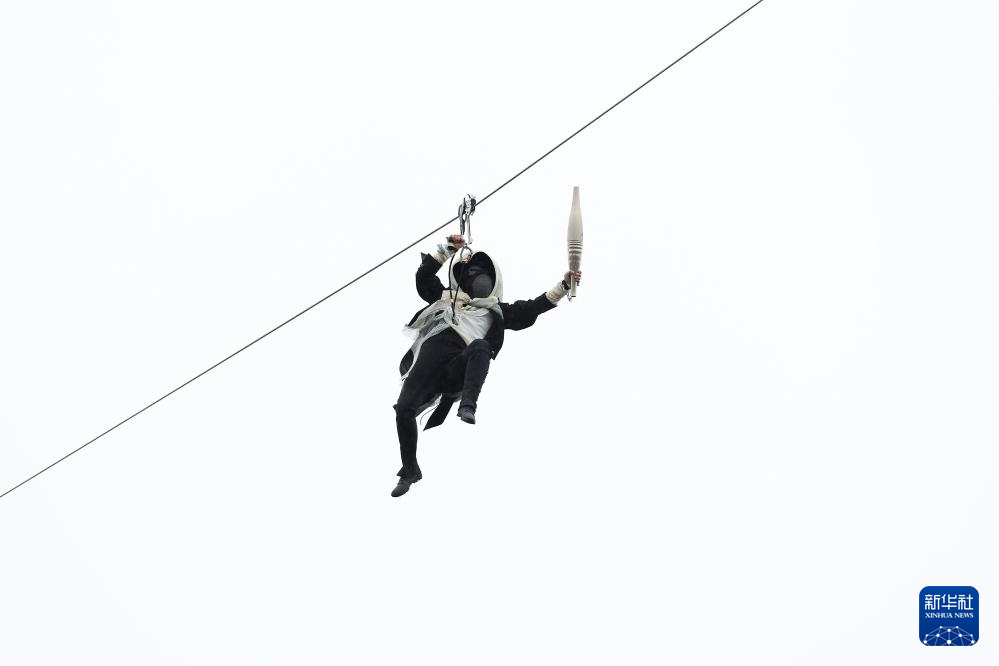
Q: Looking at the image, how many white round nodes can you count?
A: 10